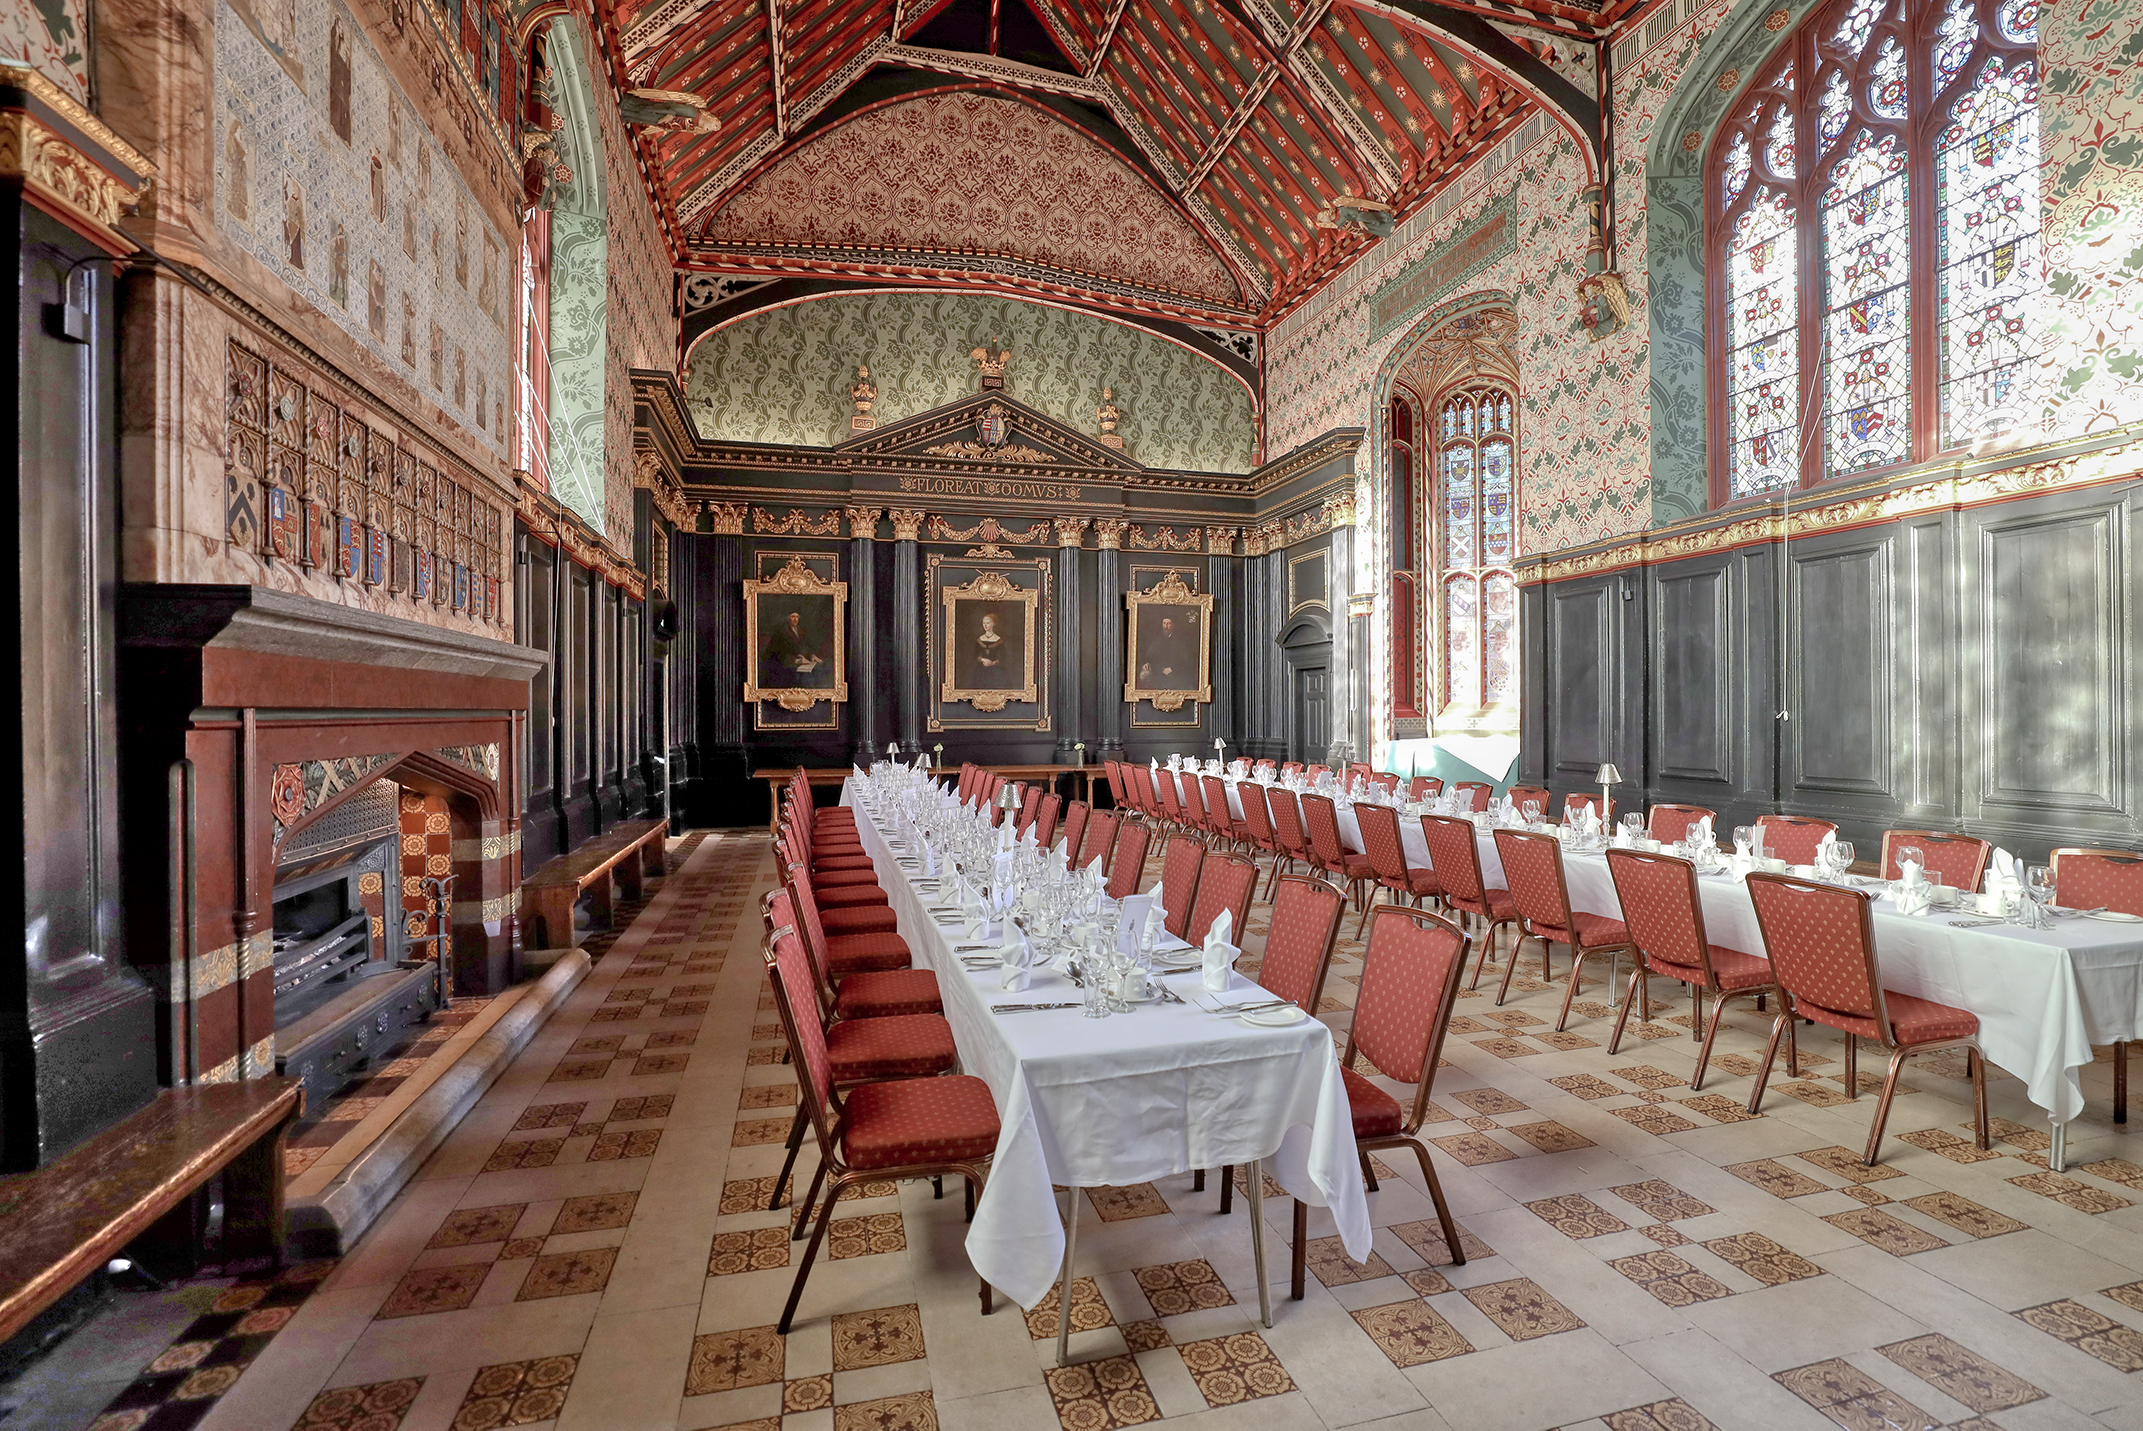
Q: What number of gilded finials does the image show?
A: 3